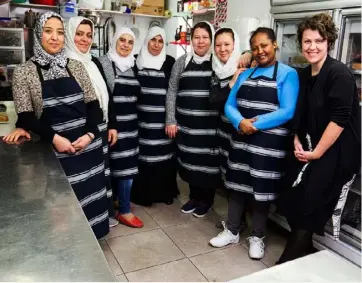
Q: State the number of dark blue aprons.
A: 7